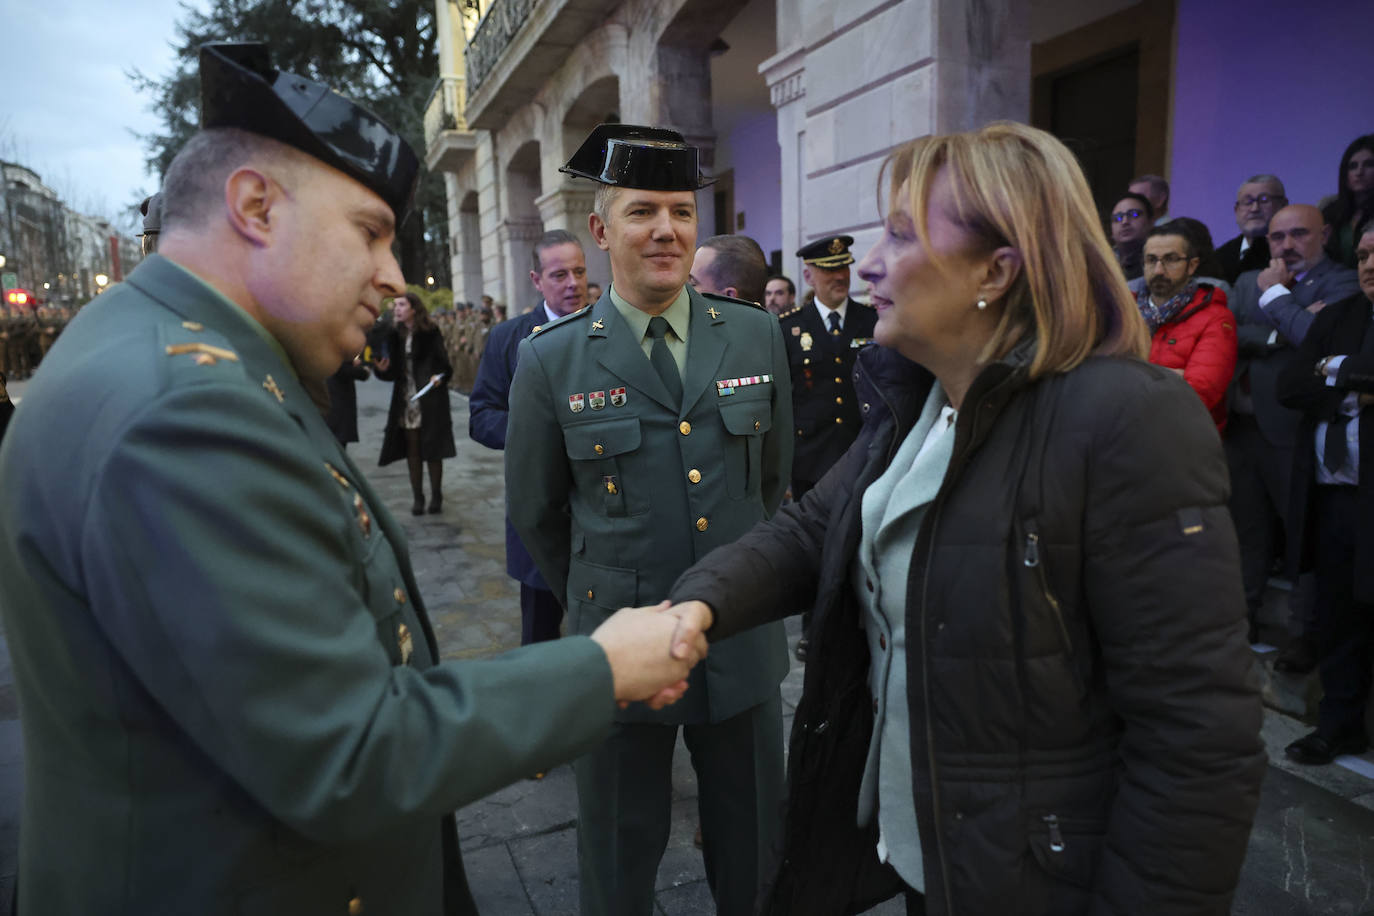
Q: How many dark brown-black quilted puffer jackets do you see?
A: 1